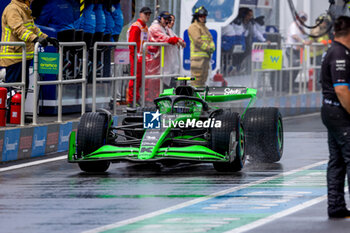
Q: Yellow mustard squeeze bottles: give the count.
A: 0